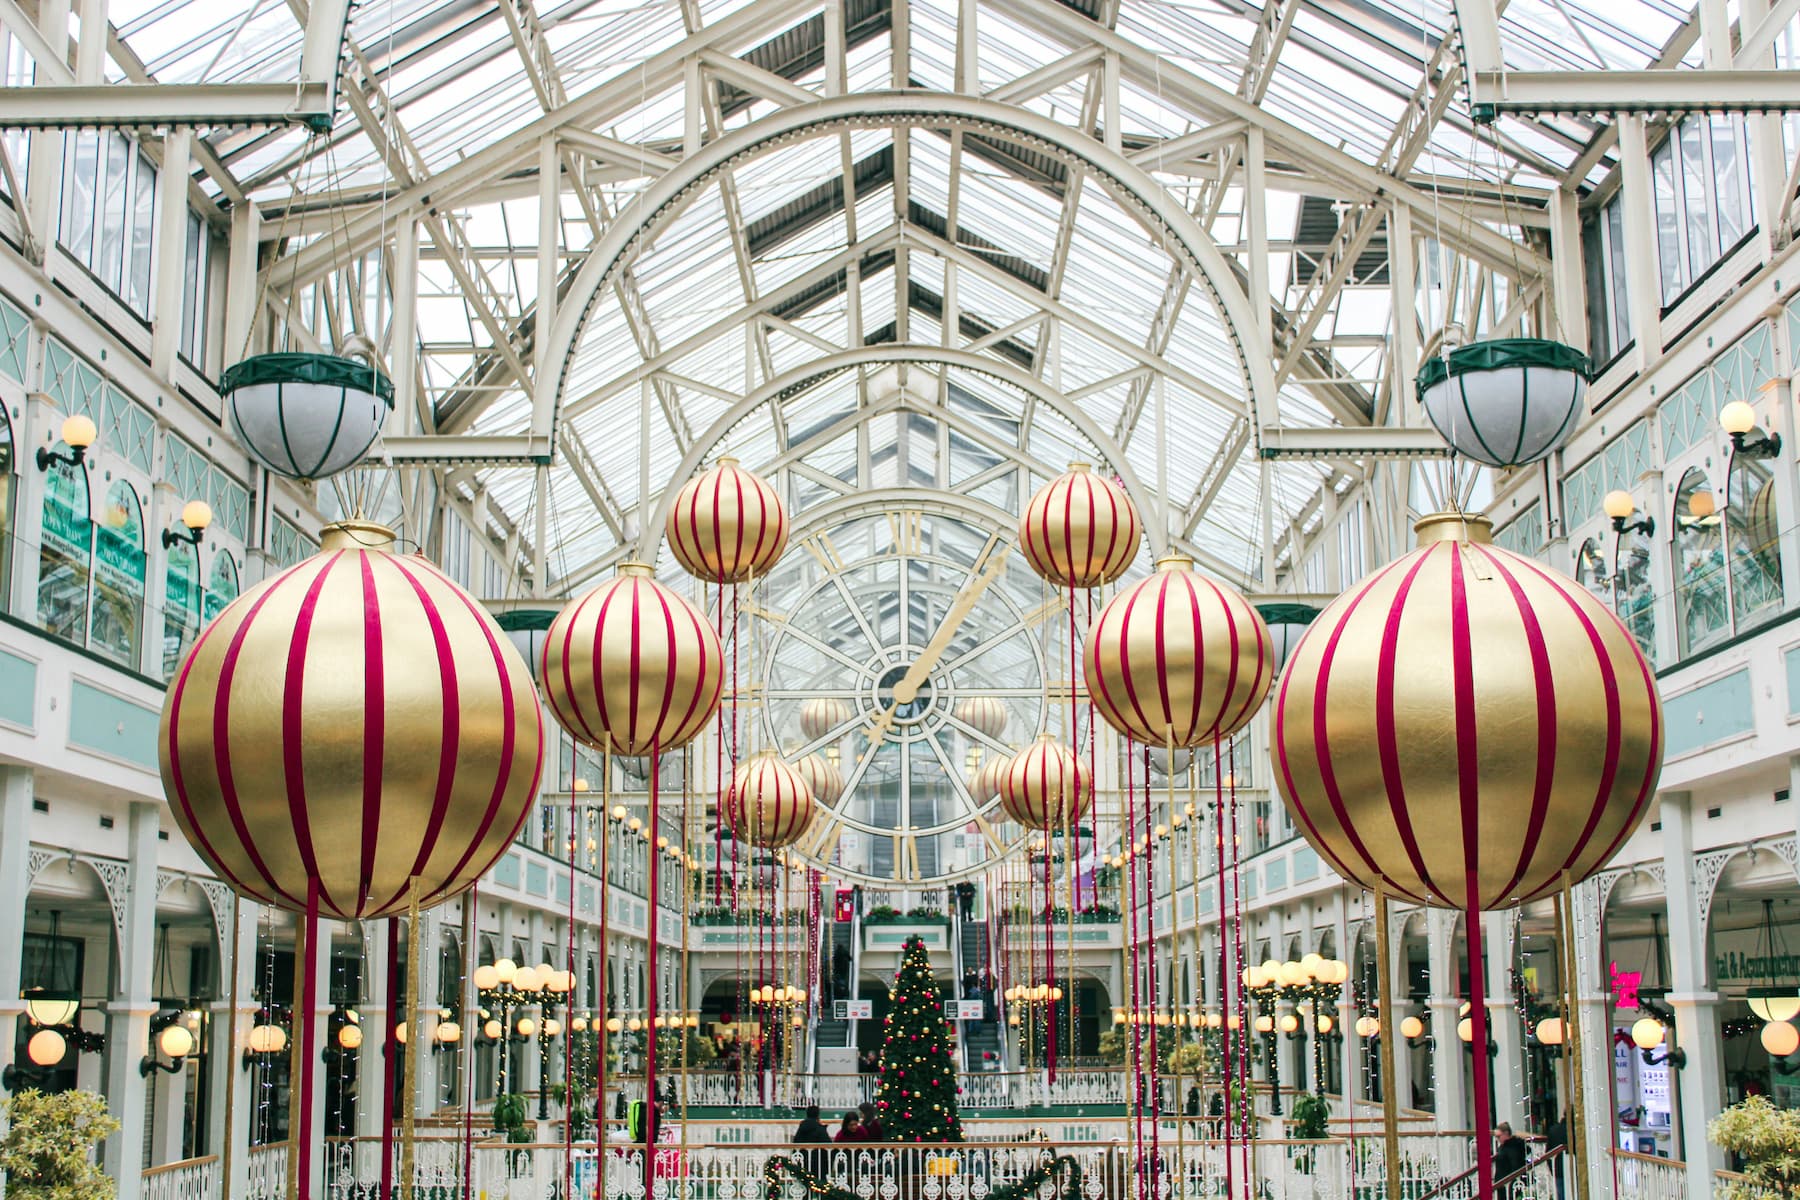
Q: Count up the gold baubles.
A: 12